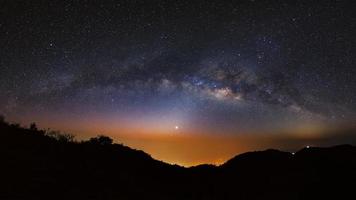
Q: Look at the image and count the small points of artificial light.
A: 2